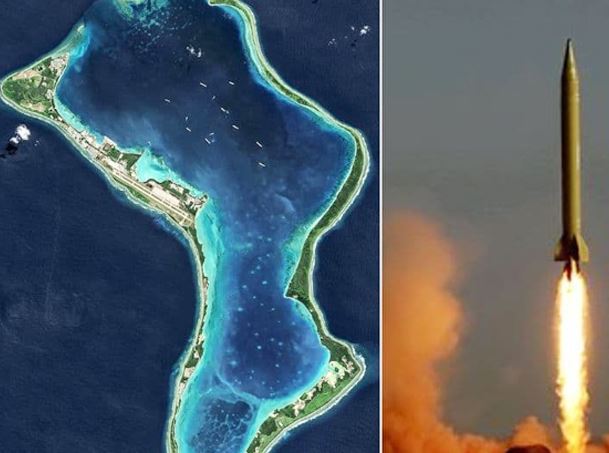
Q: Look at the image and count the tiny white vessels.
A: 12